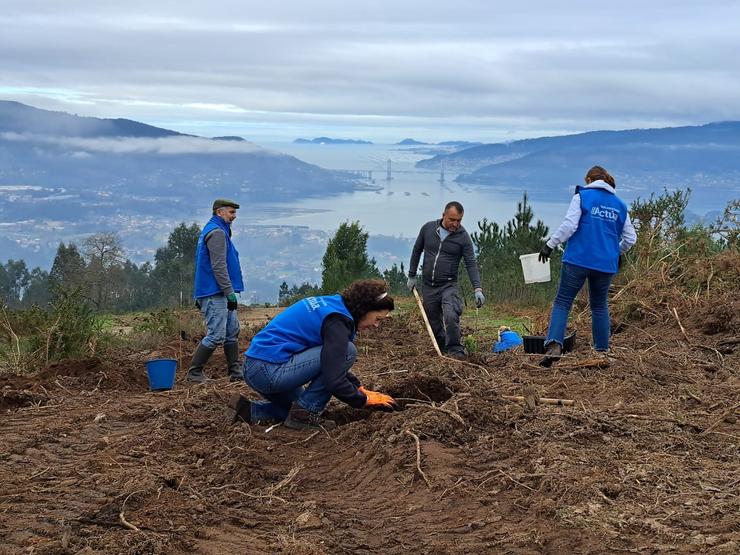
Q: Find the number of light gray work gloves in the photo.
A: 2